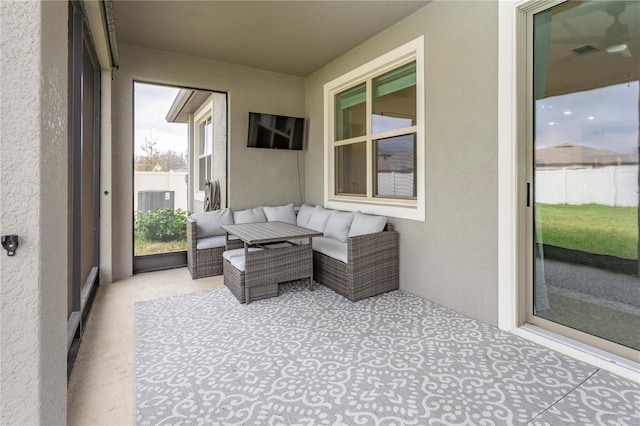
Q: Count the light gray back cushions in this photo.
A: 7